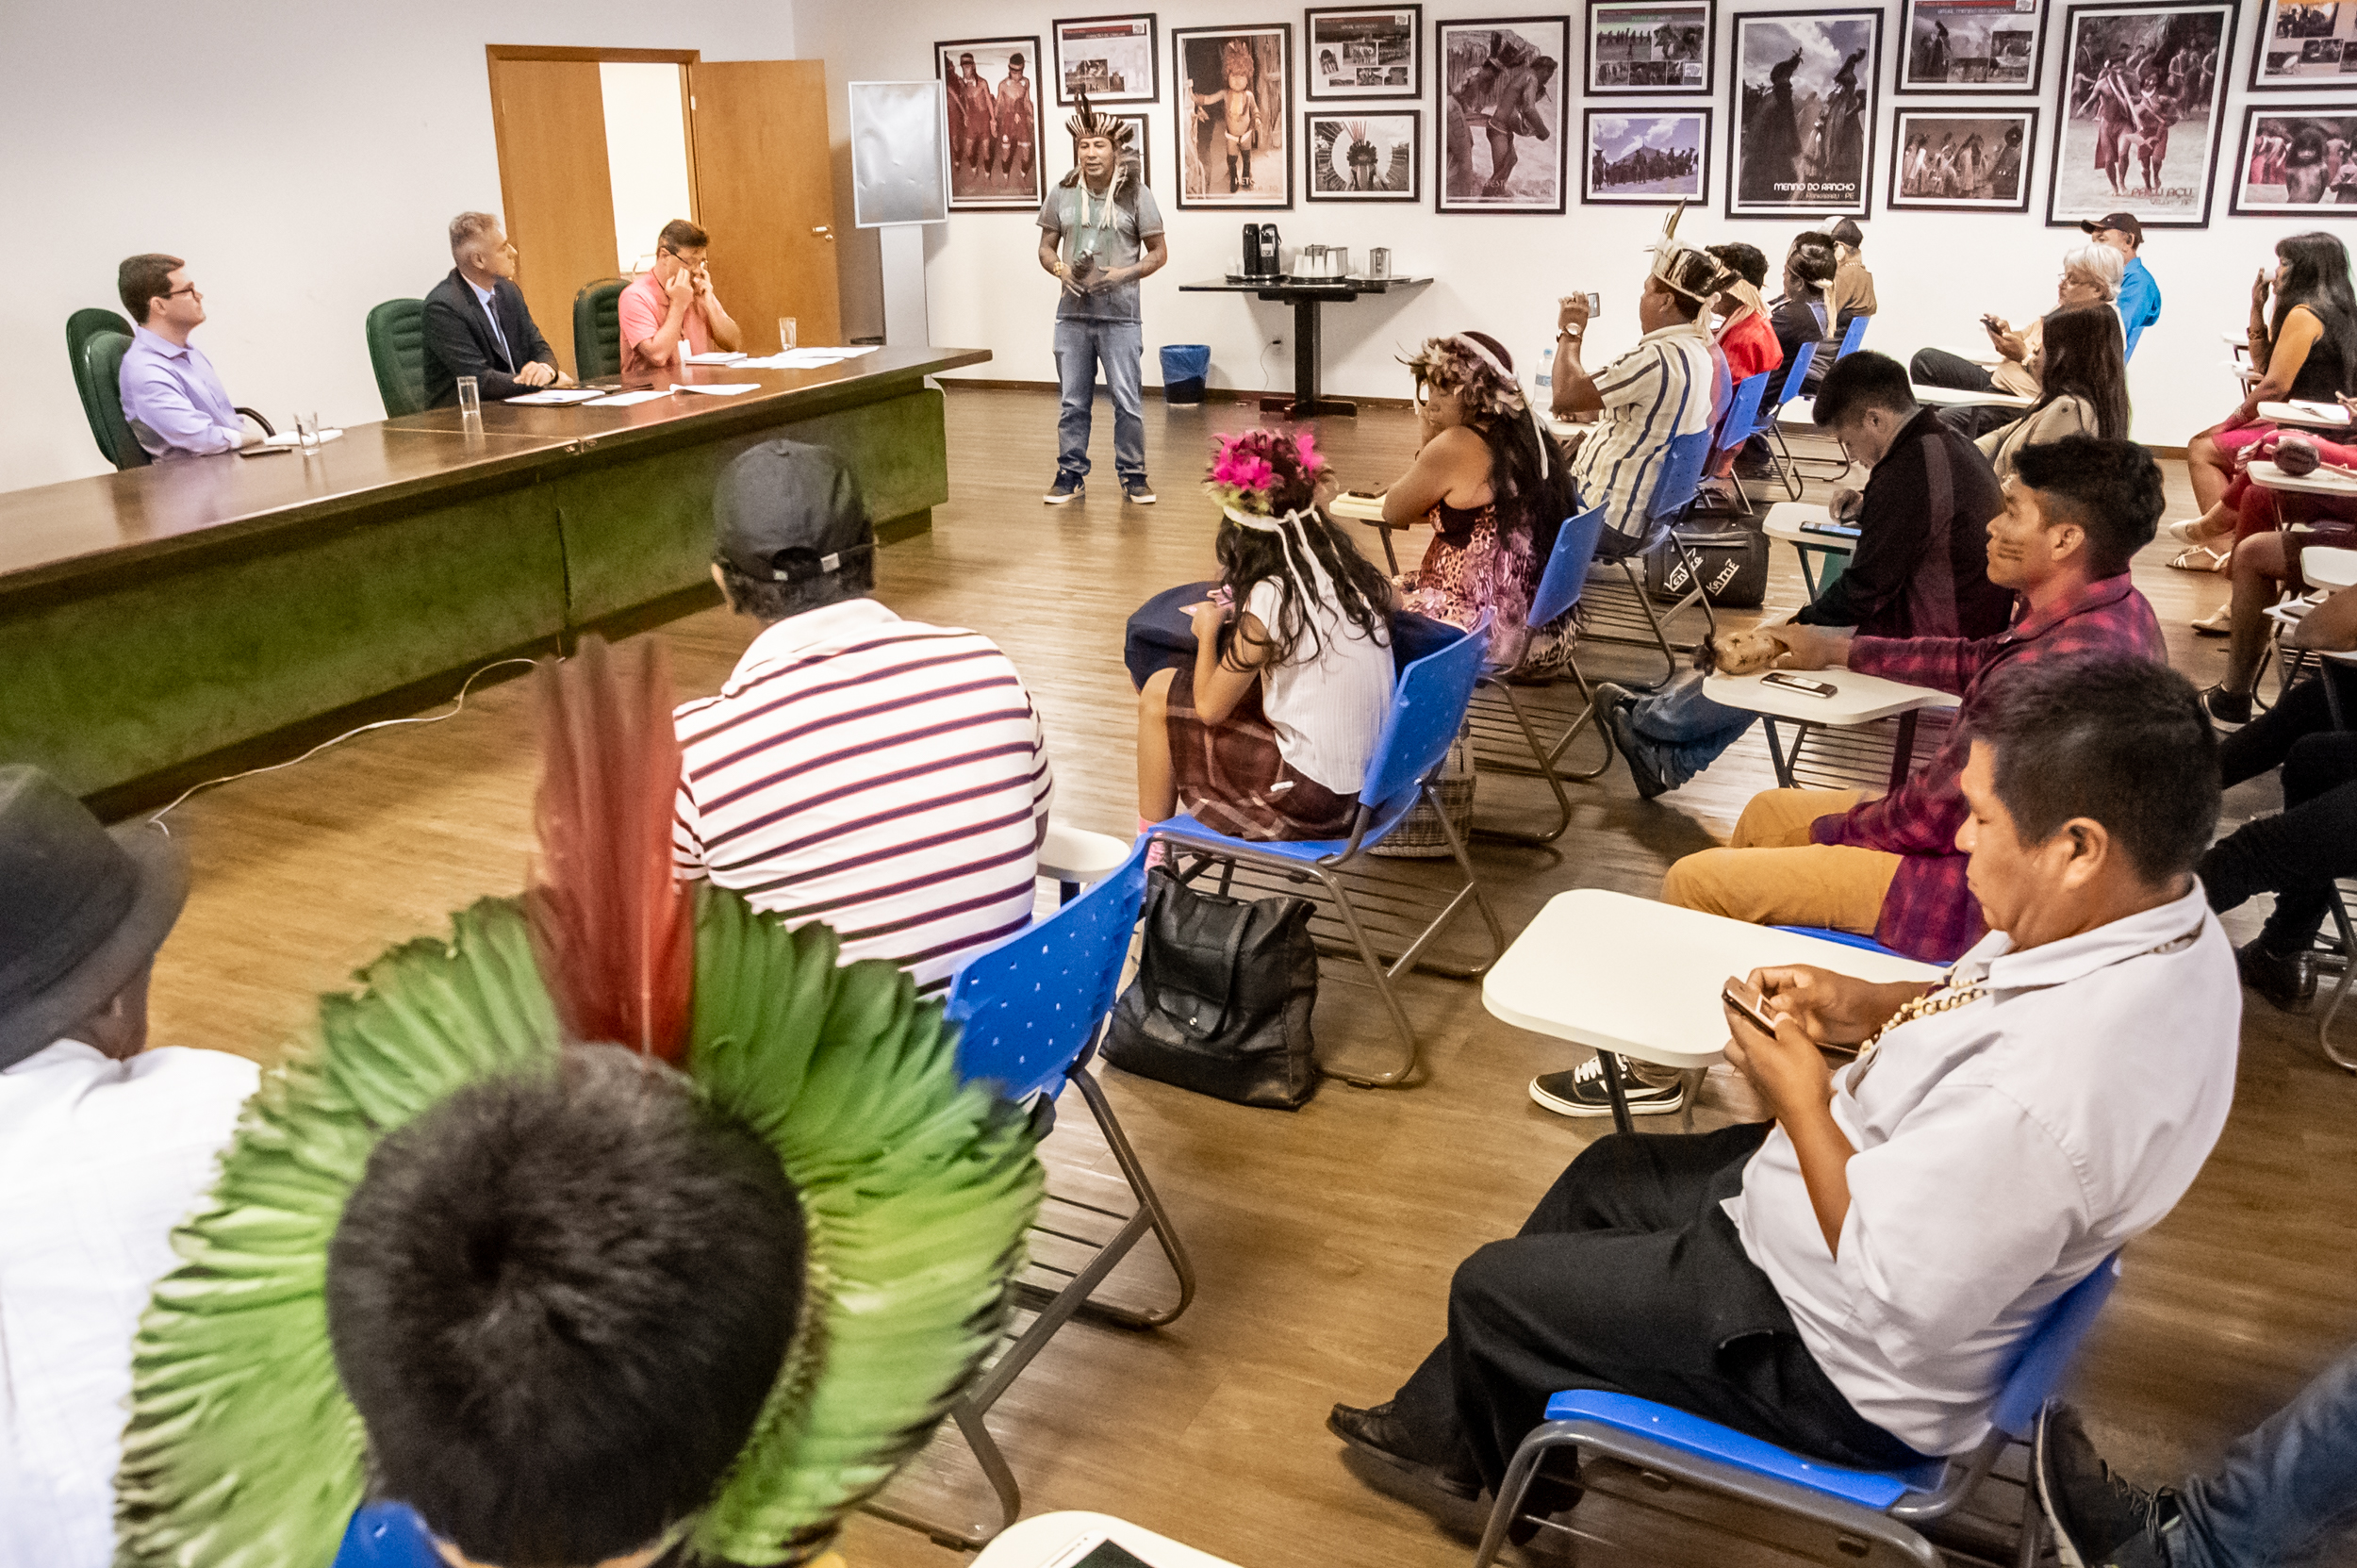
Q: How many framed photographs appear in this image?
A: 15